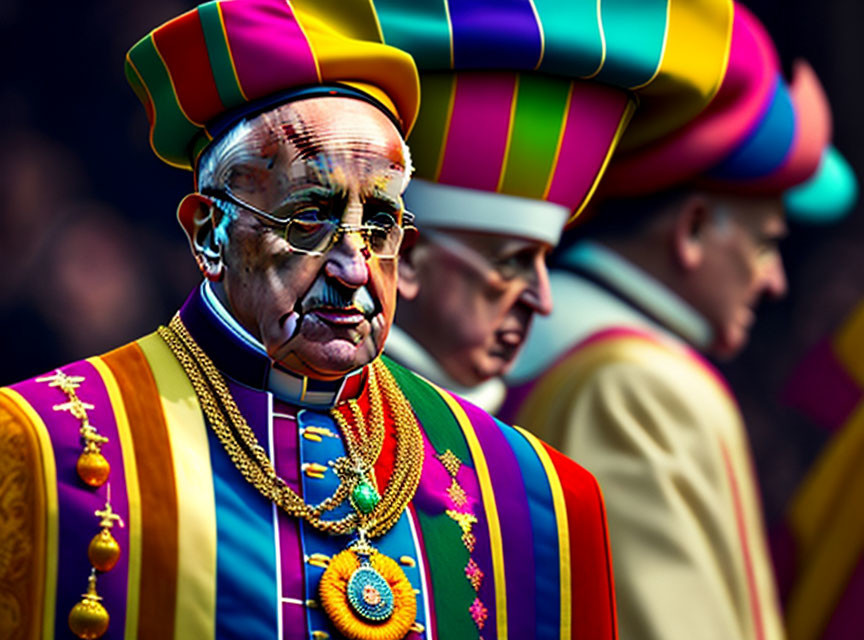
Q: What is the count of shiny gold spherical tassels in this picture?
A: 3